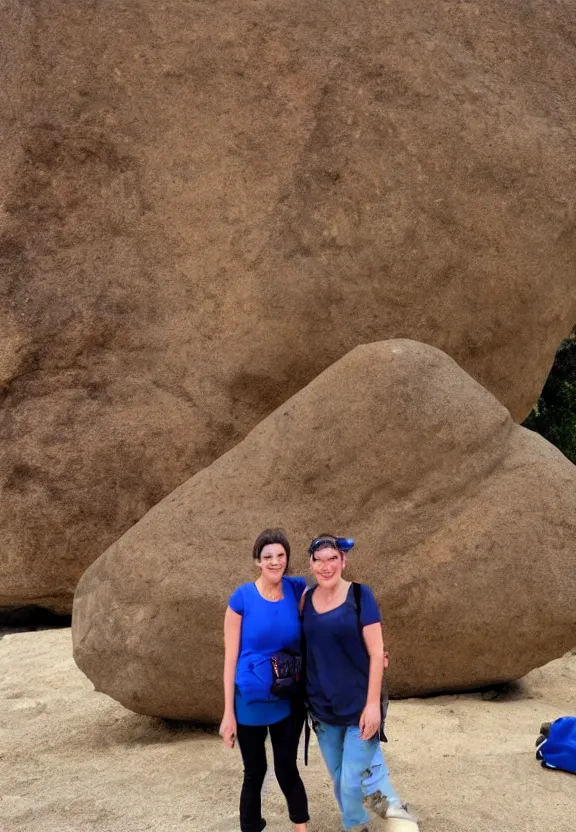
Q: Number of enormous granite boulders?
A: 2